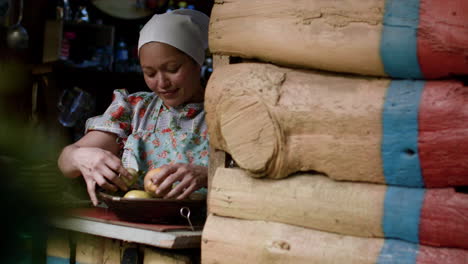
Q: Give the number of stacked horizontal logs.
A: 4